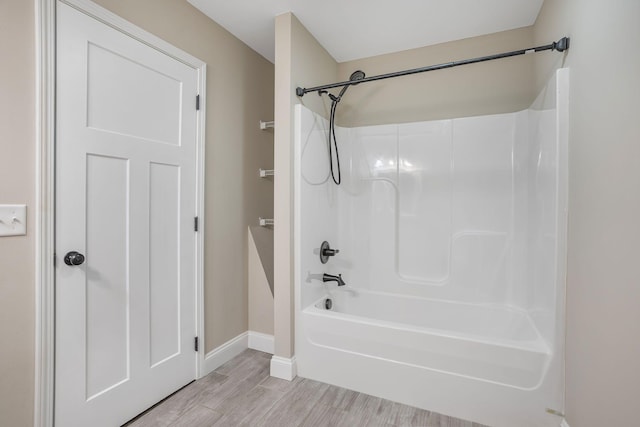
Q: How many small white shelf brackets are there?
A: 3